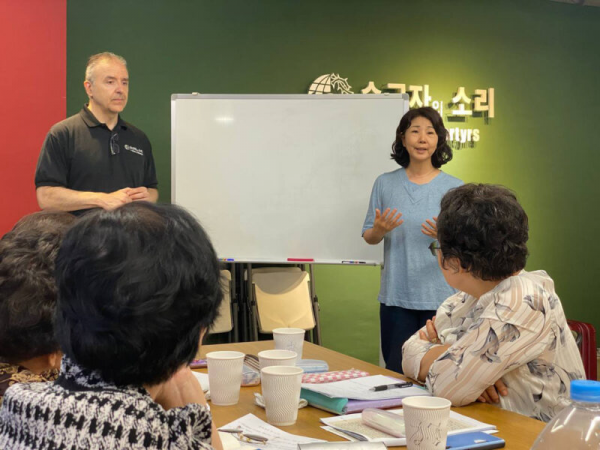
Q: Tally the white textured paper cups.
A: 5